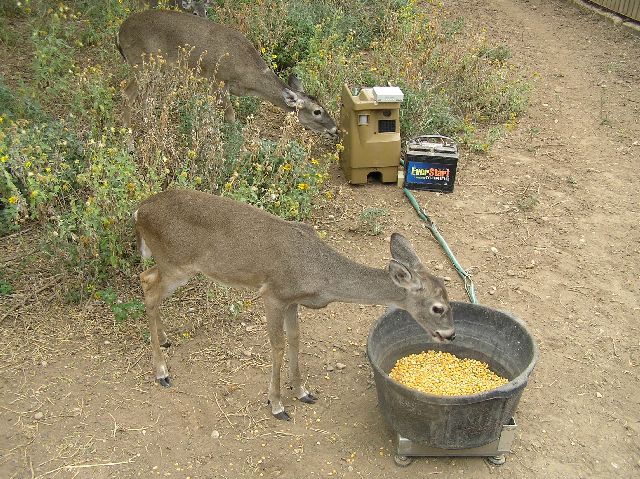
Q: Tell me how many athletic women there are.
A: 0